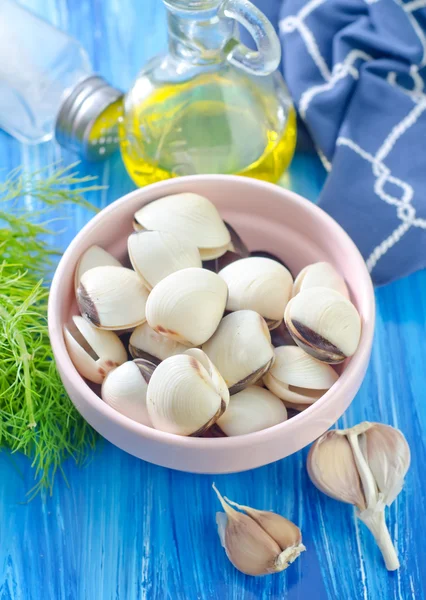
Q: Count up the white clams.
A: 15